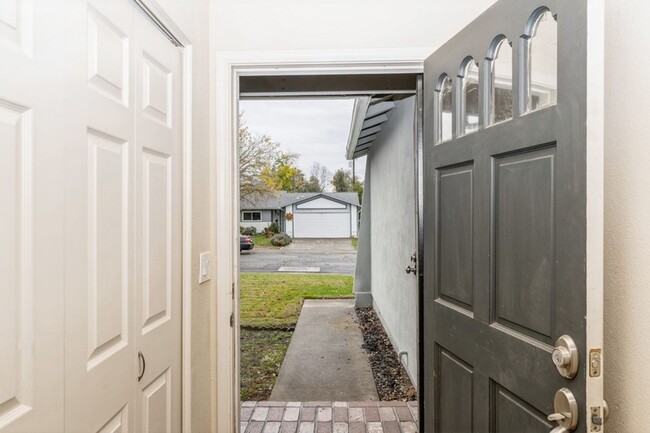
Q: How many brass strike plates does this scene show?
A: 2